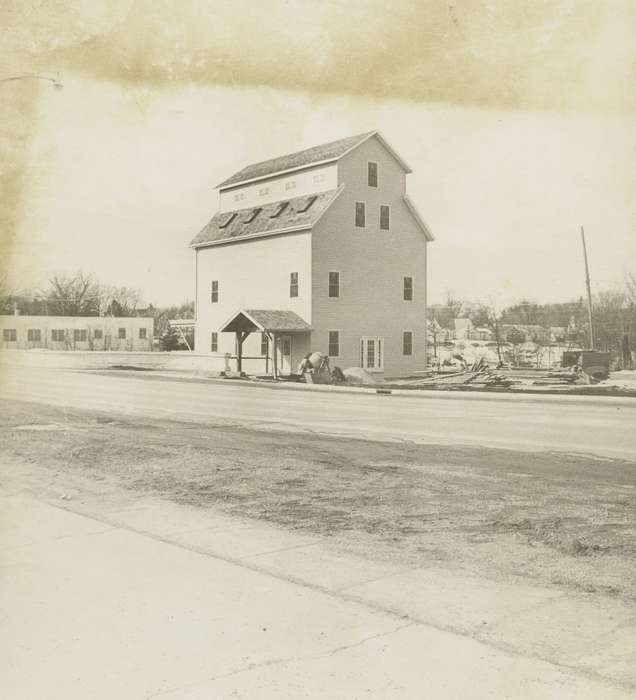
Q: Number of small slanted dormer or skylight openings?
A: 4